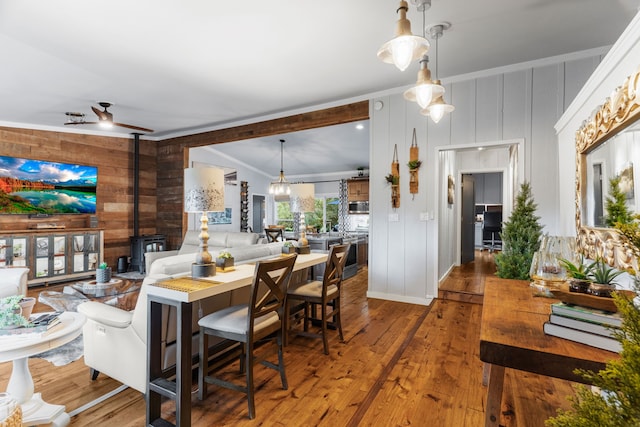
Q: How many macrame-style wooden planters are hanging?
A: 2